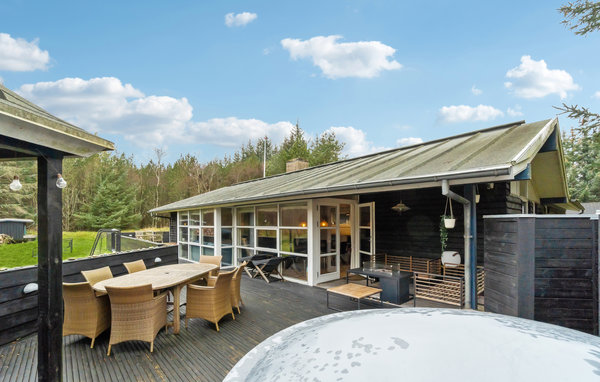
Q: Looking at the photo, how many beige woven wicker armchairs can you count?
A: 7